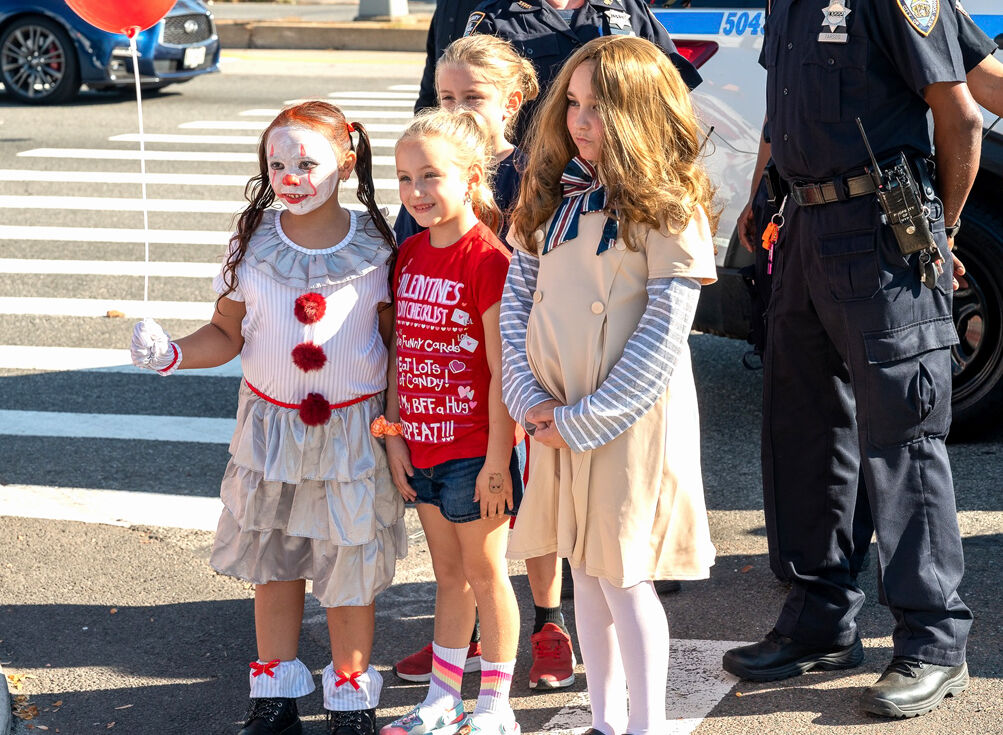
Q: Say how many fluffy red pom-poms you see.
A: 3